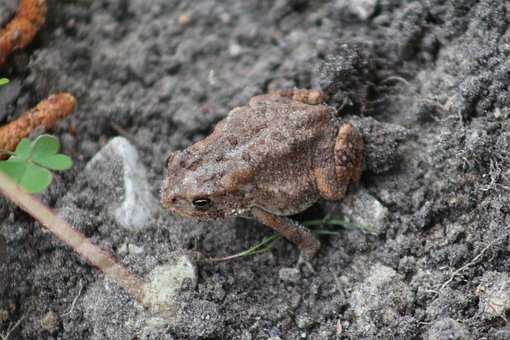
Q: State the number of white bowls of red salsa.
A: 0